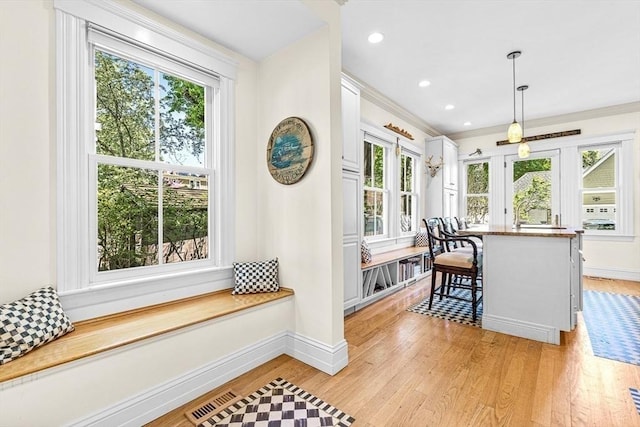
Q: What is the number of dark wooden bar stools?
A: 3